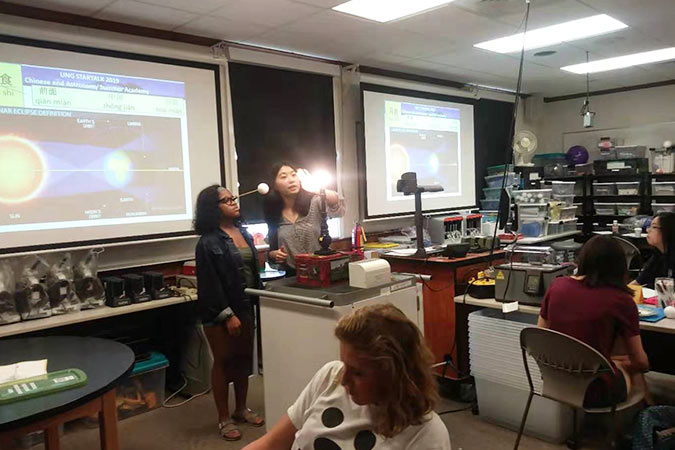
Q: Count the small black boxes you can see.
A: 3